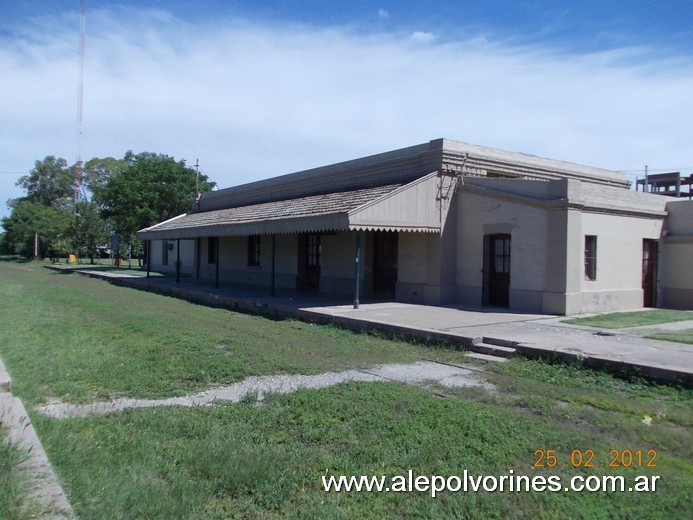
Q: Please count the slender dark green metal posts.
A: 5